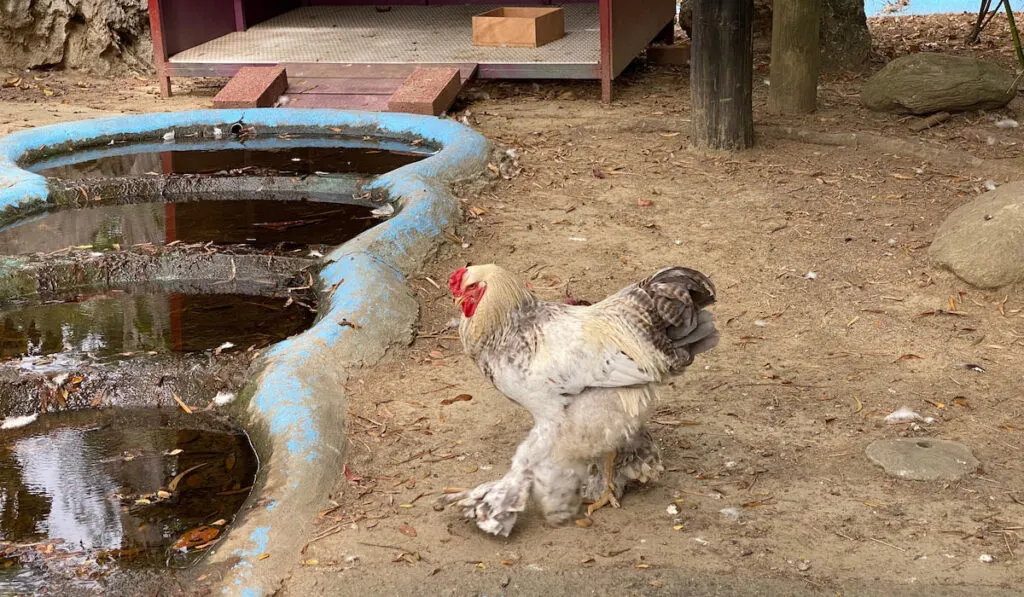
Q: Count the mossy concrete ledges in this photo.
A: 3